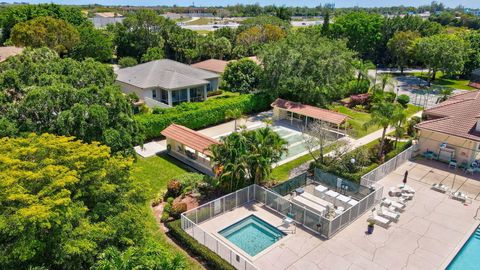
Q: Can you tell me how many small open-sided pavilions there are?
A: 2